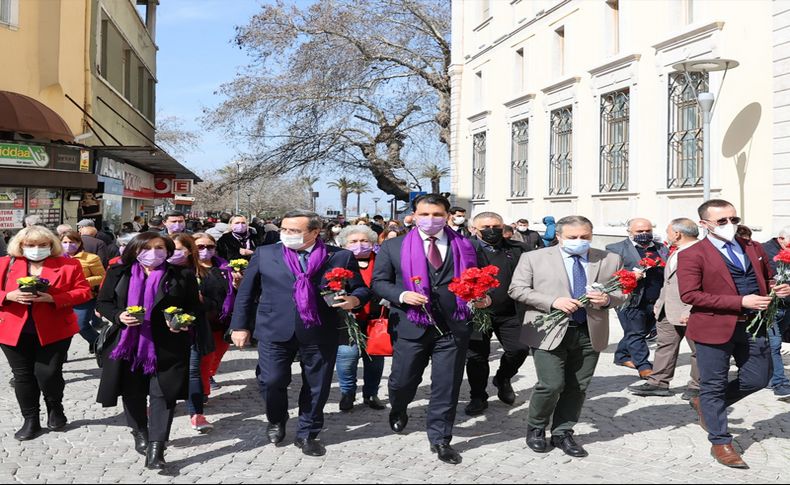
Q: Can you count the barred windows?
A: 5